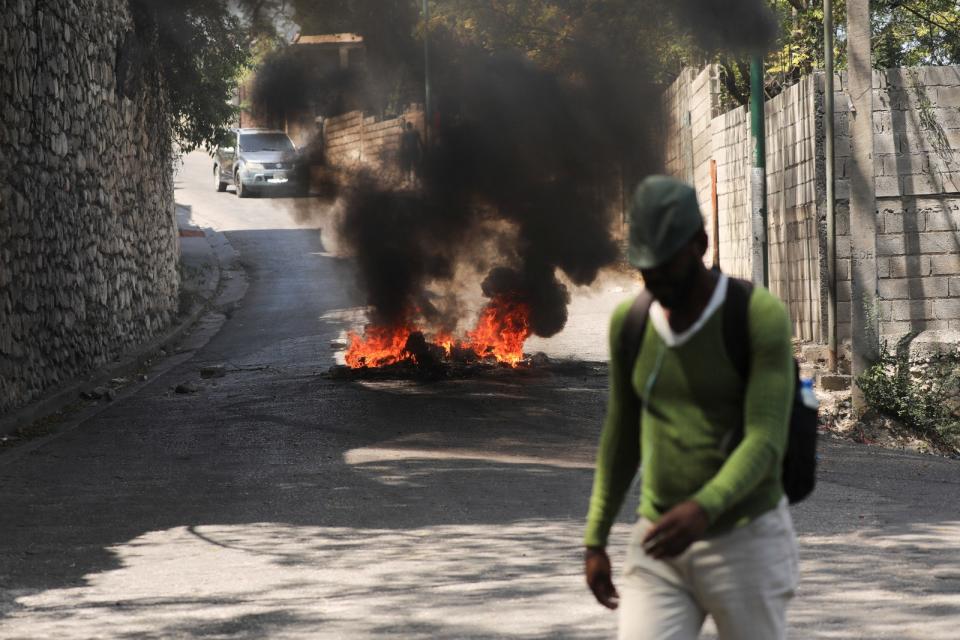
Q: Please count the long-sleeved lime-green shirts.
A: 1